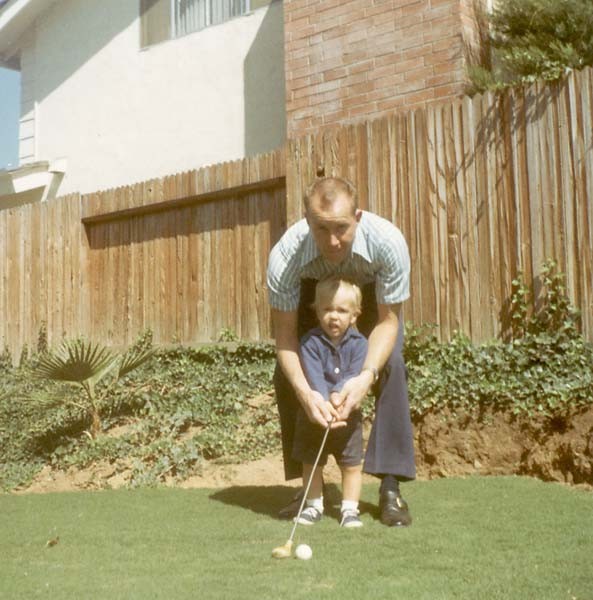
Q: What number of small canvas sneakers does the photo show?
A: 2